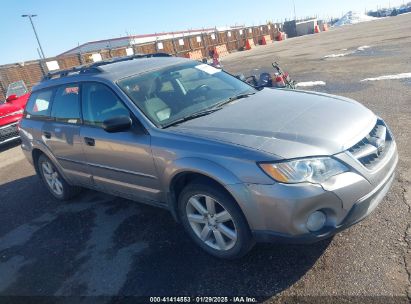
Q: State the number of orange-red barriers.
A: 7